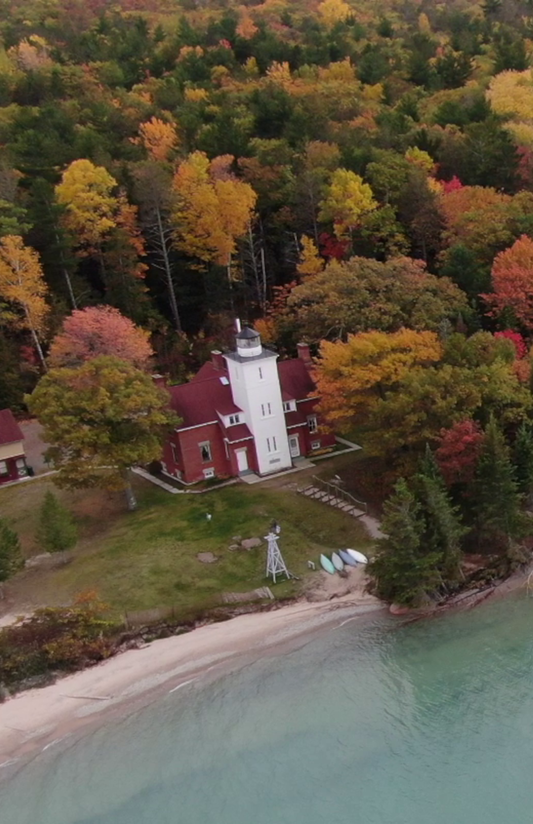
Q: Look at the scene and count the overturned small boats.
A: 4